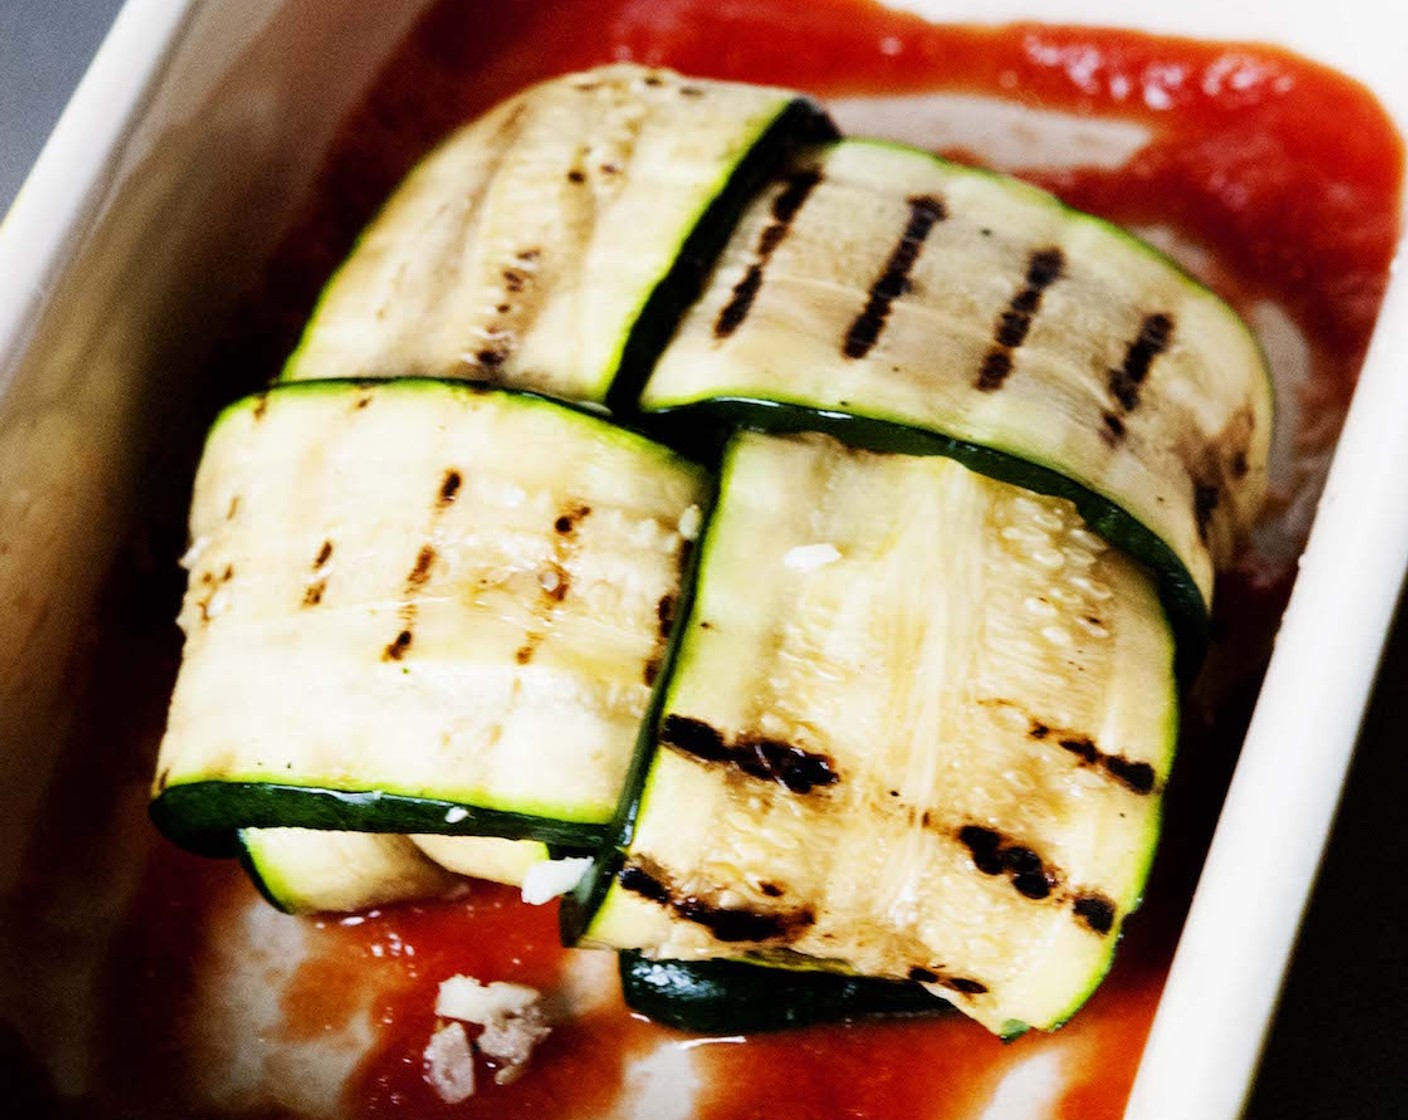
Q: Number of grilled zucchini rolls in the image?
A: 4